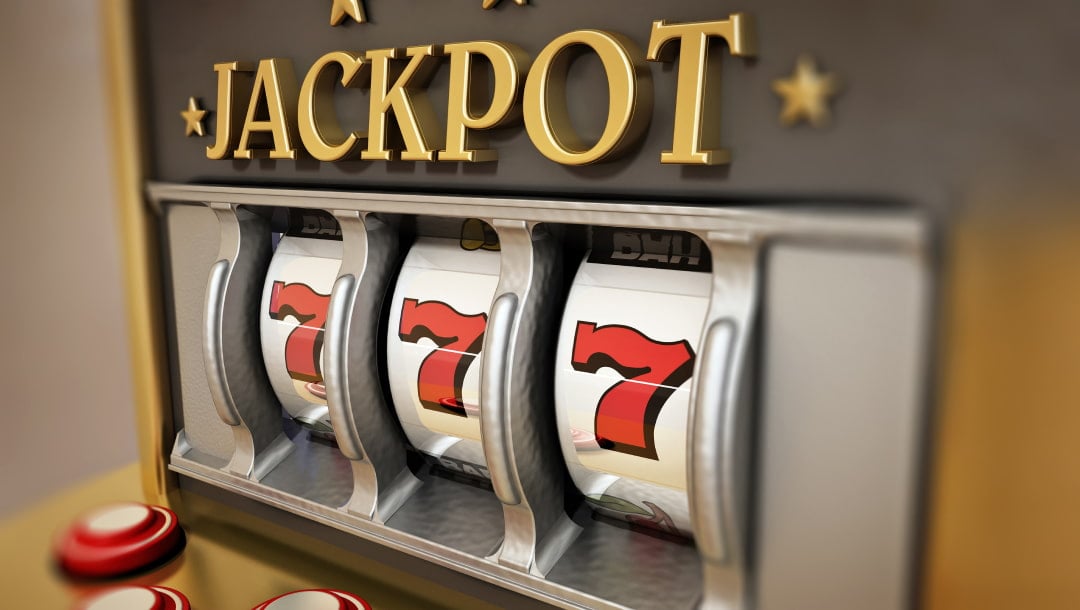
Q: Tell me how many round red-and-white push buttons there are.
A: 3